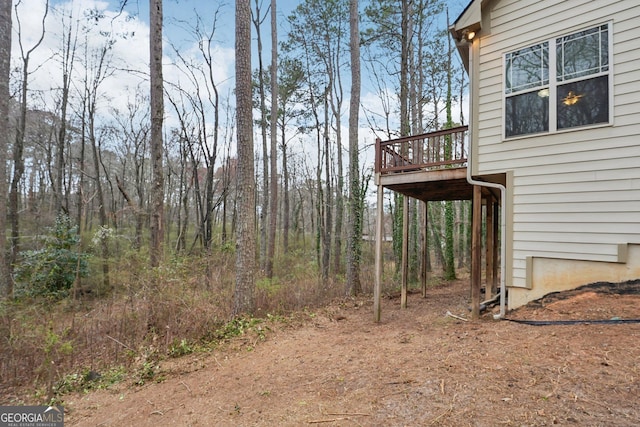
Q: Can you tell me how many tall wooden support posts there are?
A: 6